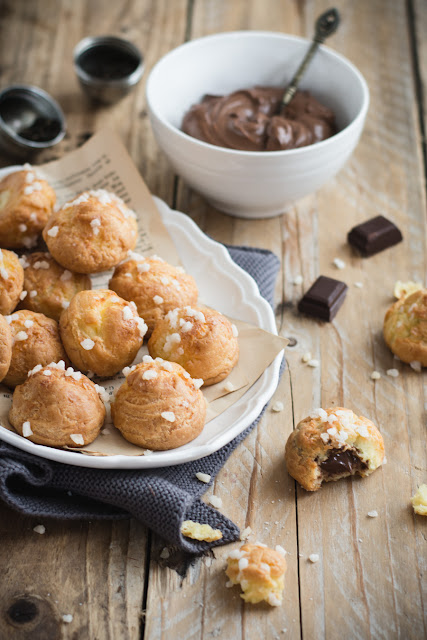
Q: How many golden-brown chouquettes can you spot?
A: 13